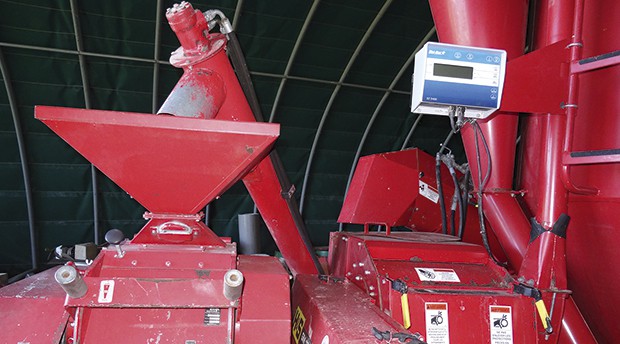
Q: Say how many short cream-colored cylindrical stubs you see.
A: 2